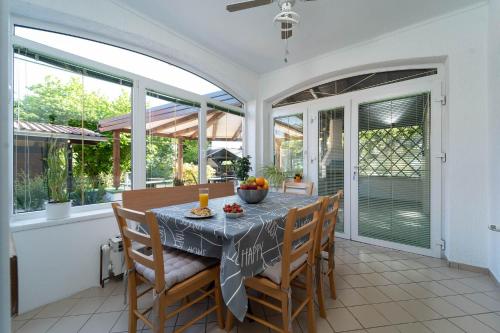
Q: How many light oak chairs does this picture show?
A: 4